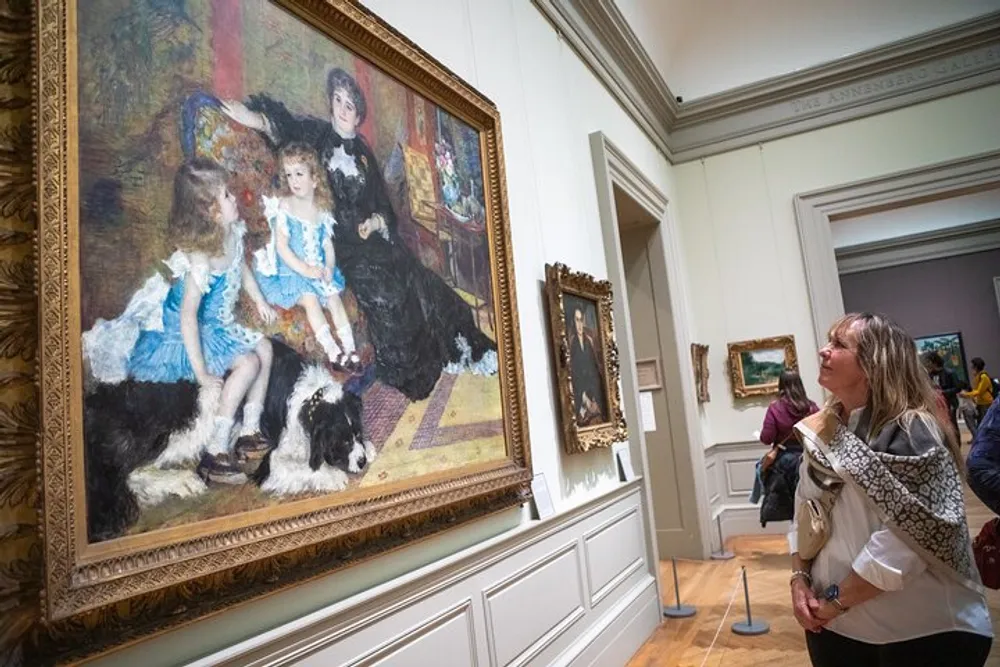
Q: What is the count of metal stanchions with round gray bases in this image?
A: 3